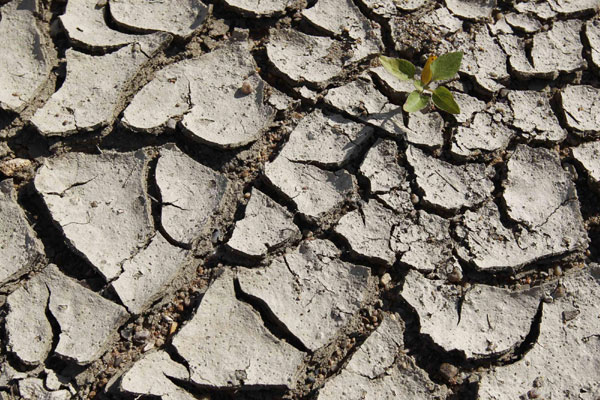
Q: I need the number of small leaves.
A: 5